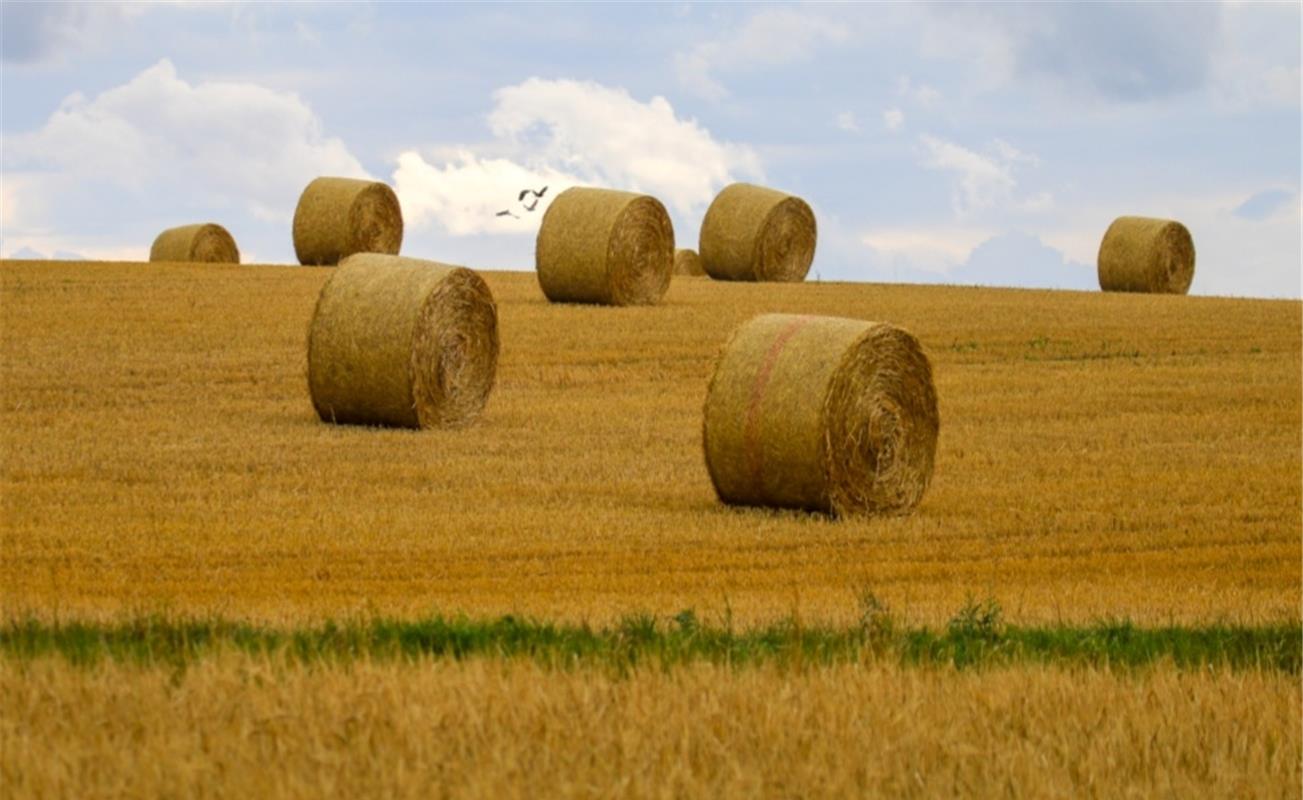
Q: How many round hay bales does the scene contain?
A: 8